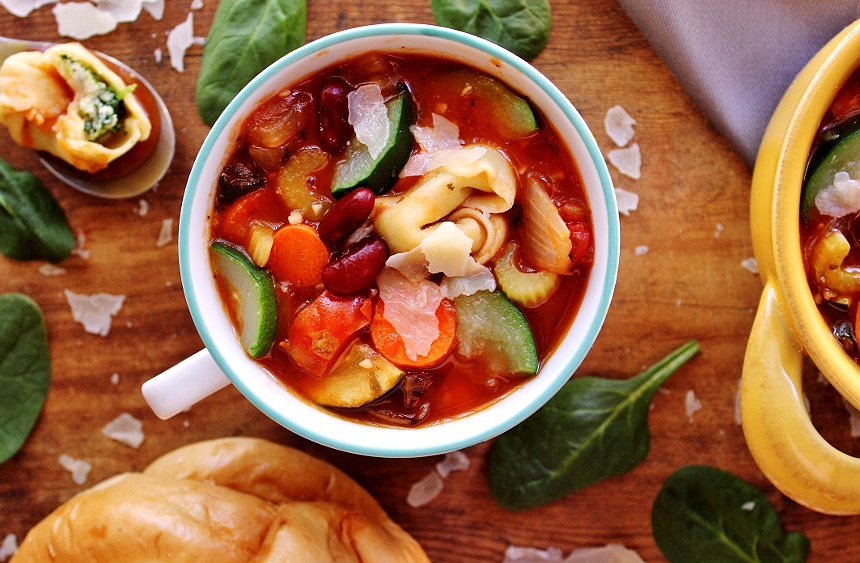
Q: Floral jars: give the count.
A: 0